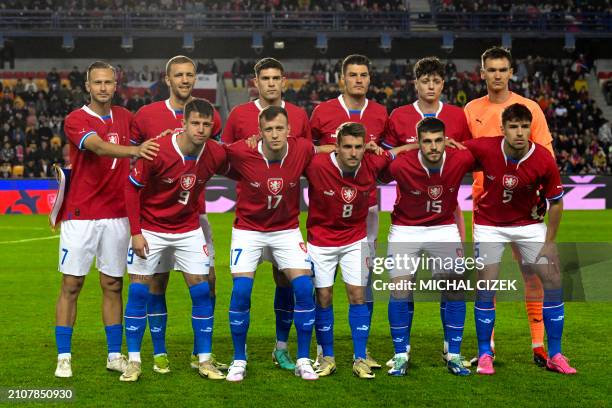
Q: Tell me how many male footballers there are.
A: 11